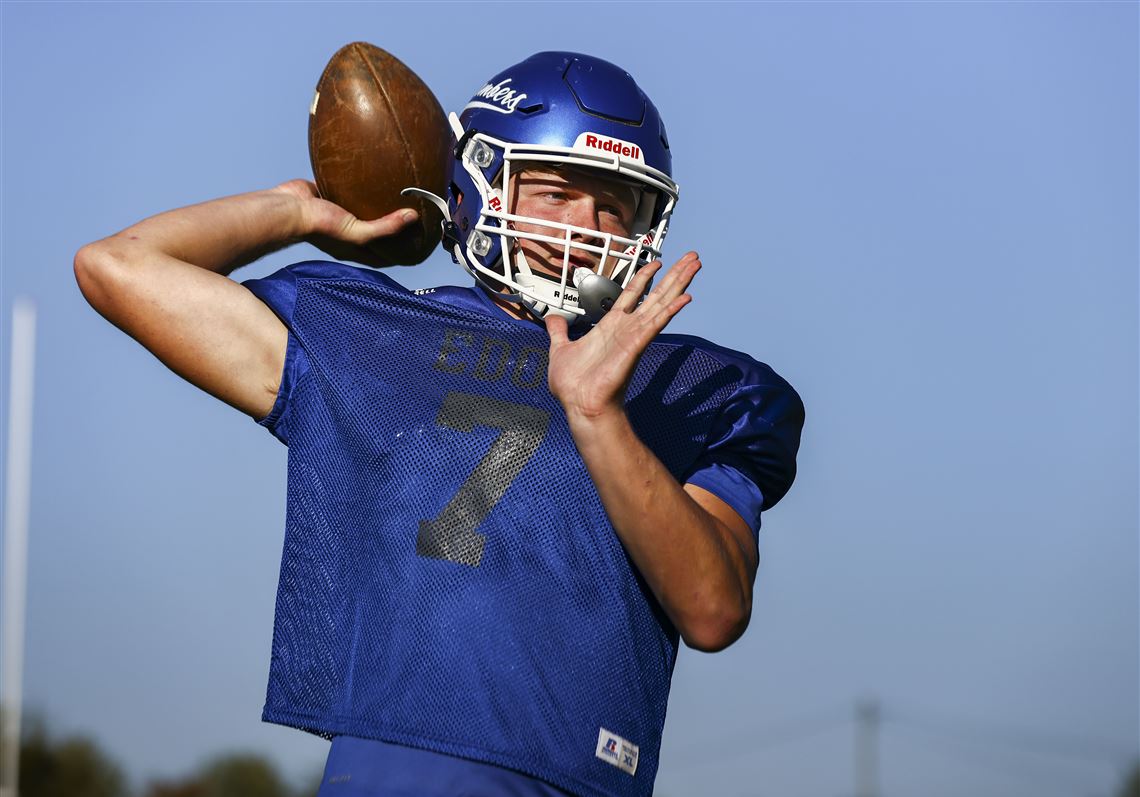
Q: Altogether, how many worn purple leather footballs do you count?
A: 0